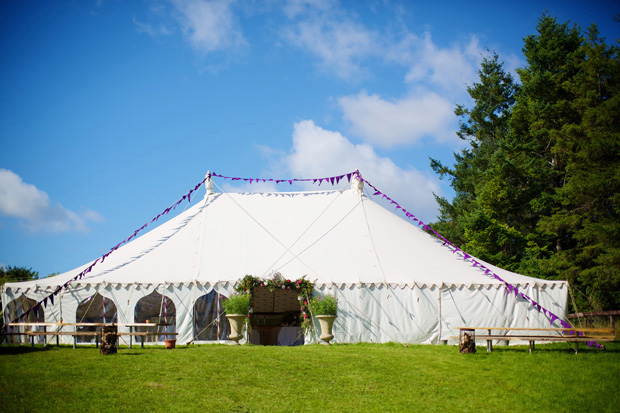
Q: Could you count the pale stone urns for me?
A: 2